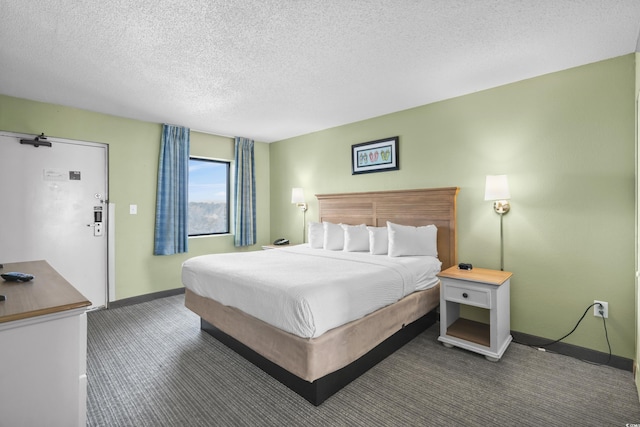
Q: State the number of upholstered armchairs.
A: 0